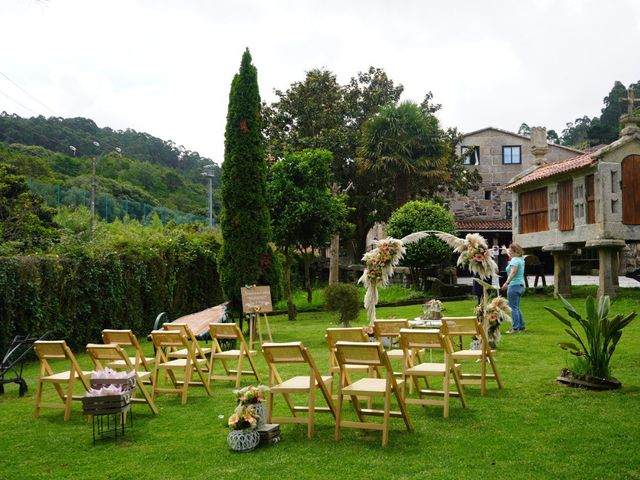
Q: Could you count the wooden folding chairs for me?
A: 12